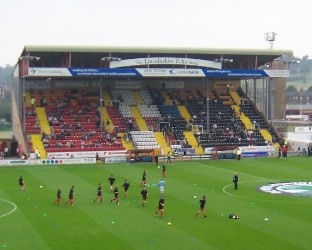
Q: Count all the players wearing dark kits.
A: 13